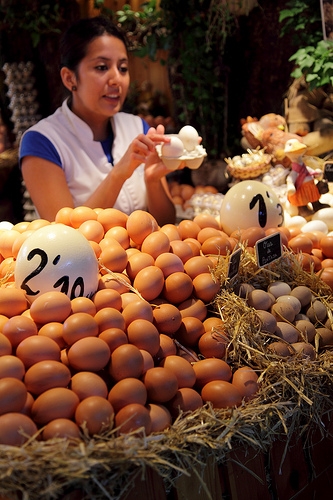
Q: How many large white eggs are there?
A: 2